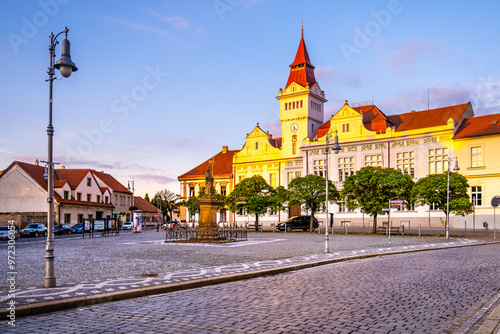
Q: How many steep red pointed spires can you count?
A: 1